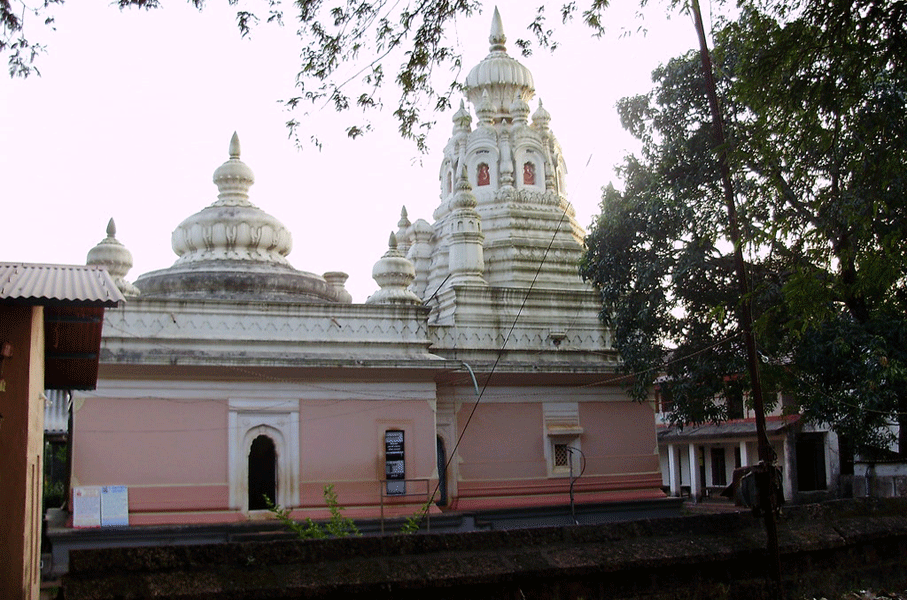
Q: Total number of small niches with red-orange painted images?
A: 2